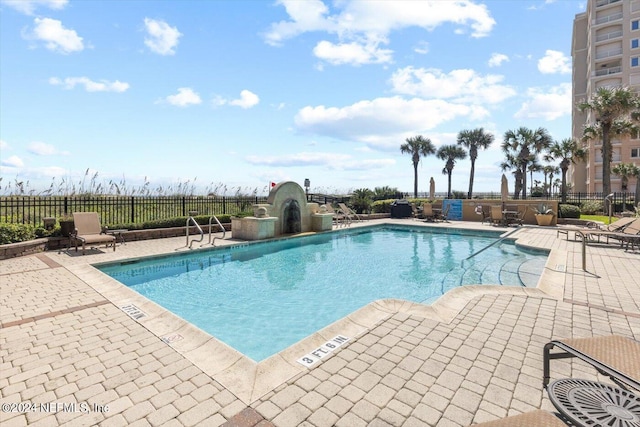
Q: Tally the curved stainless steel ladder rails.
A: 2